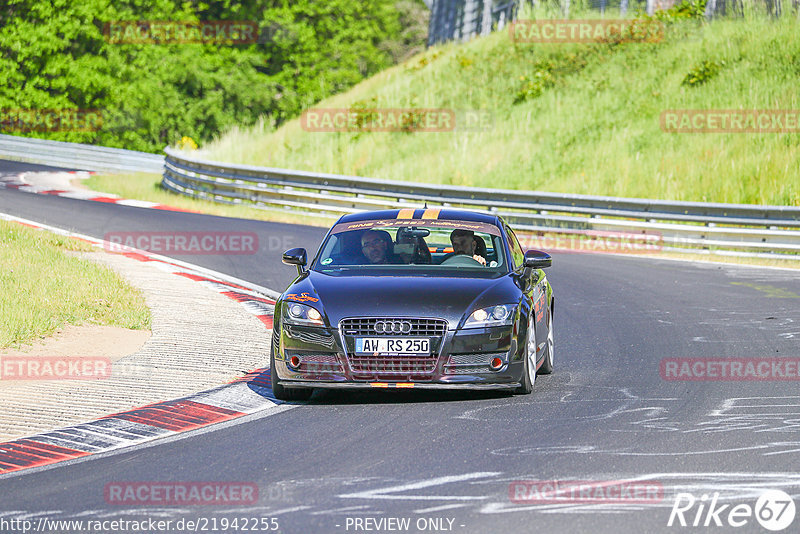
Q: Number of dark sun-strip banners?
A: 1